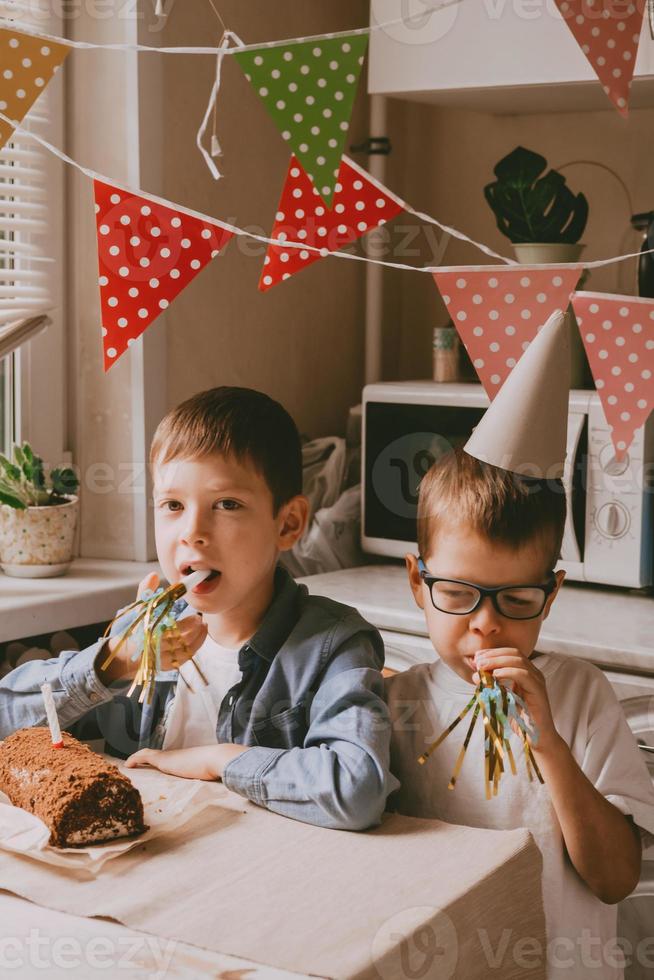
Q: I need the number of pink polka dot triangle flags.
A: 3